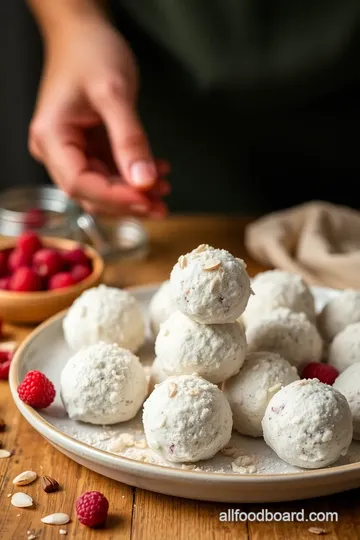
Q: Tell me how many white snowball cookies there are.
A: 13